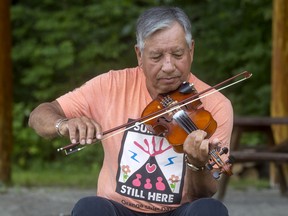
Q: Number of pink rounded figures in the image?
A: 3